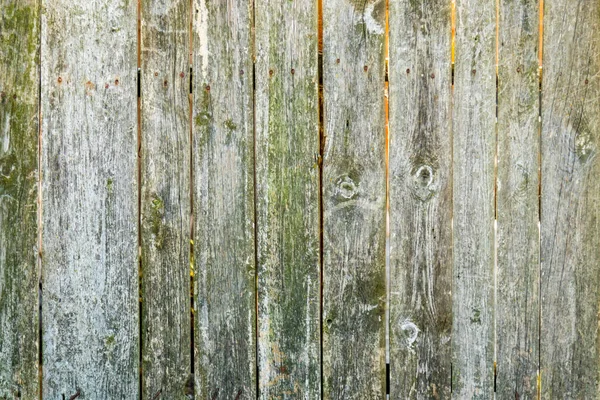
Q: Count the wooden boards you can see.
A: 10